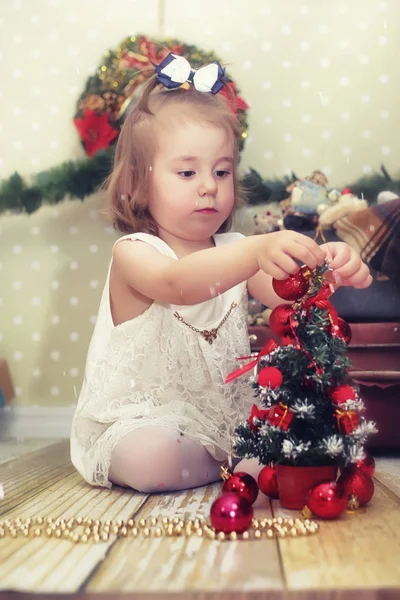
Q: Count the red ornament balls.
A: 11